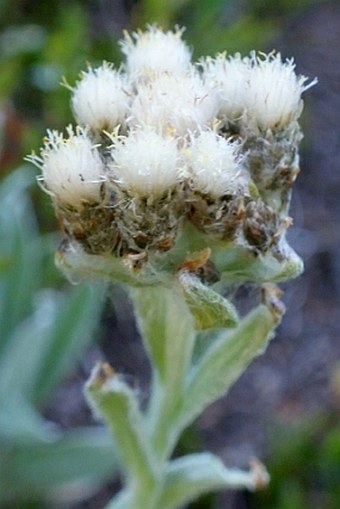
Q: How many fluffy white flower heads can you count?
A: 8